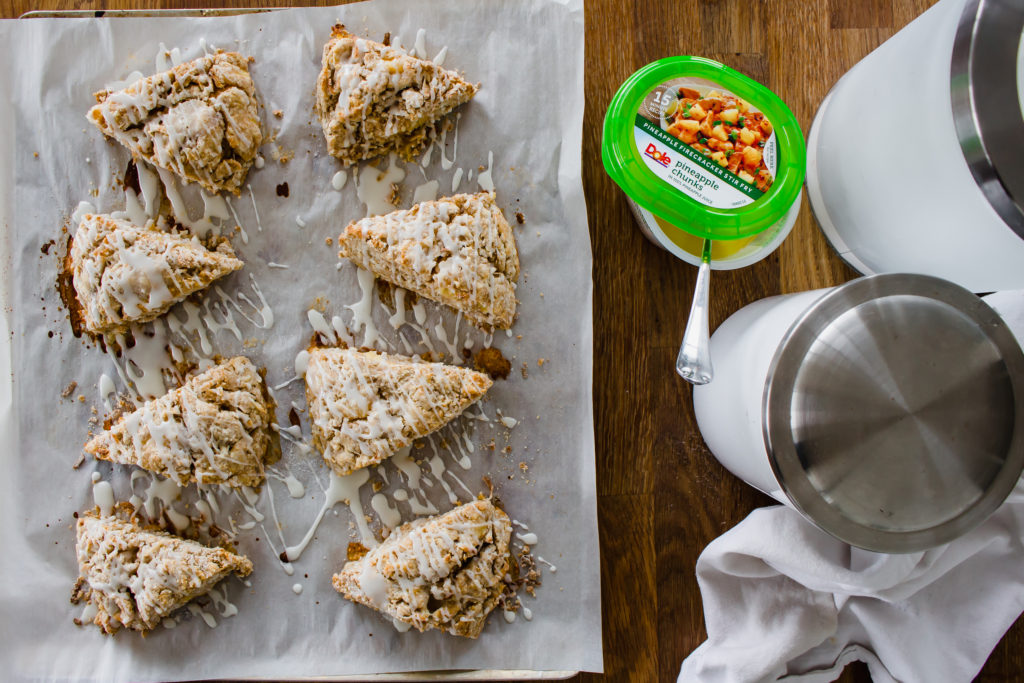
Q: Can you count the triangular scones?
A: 8